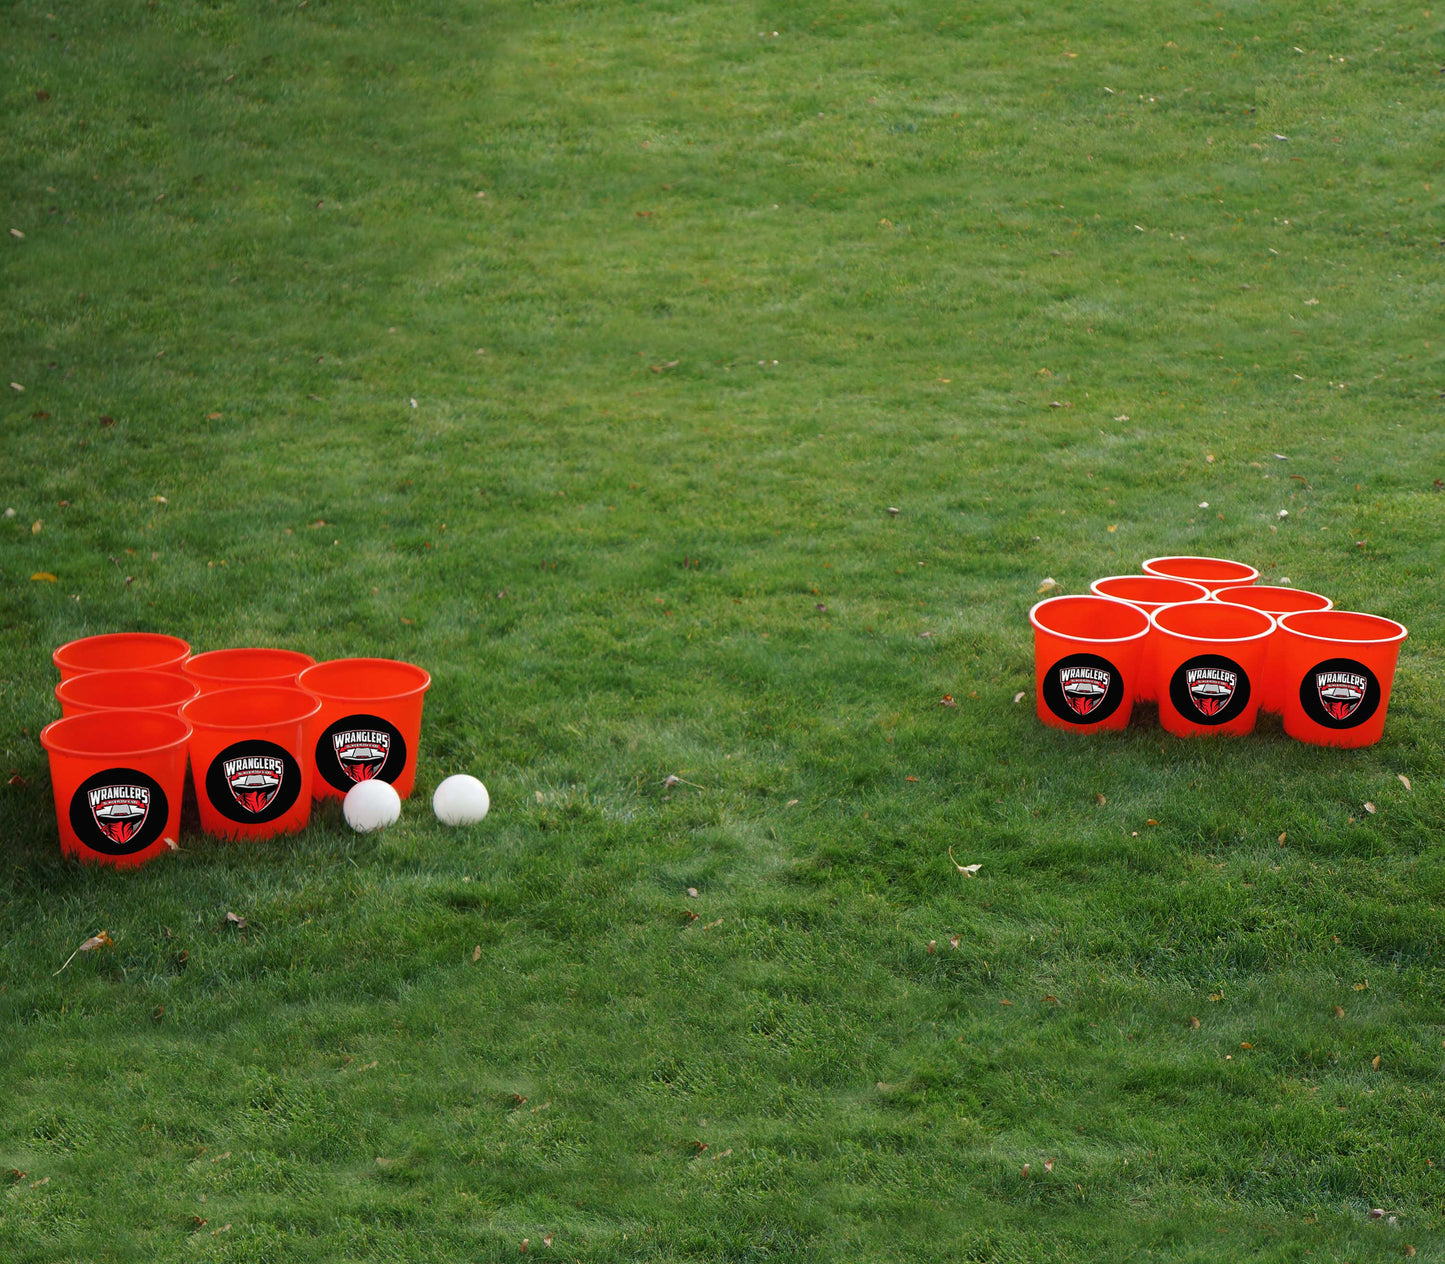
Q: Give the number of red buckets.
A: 12